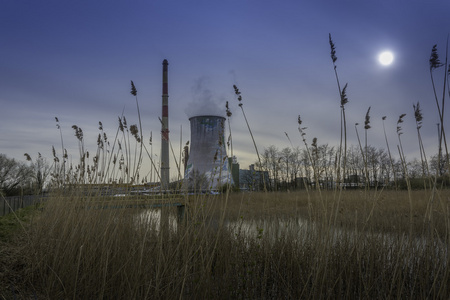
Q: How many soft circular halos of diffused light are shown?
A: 1